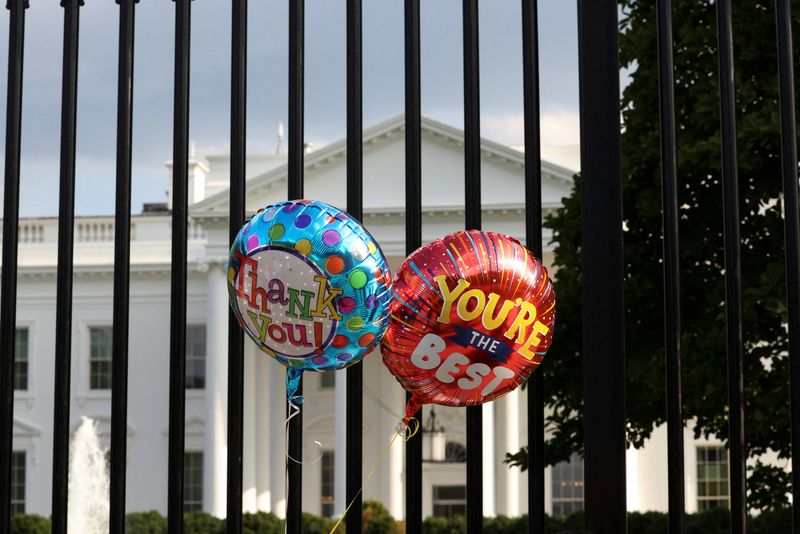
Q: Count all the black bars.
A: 14